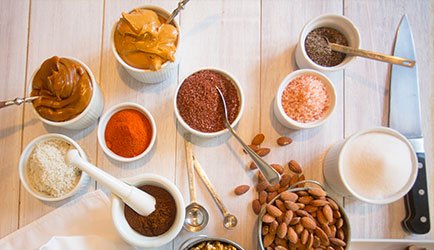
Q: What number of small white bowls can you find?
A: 9